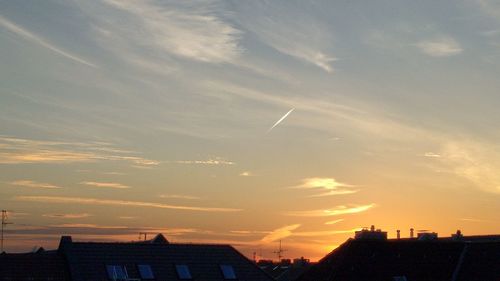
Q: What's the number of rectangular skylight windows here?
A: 4